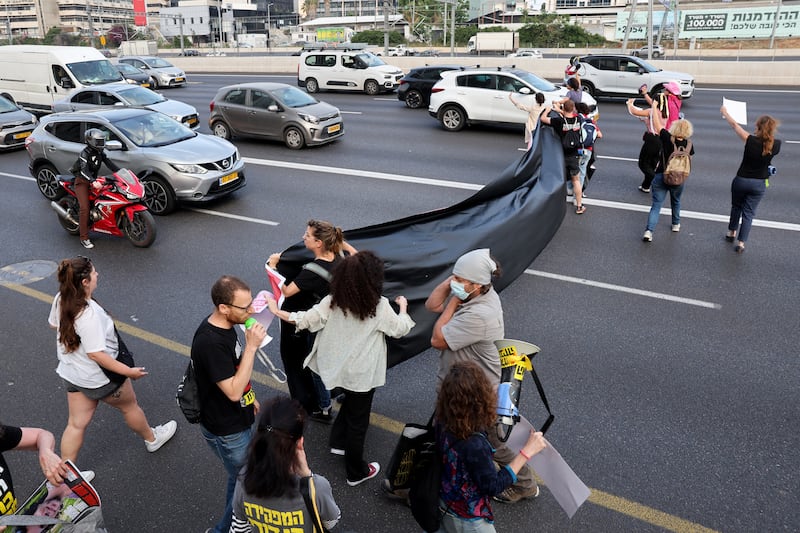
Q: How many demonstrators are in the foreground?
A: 8